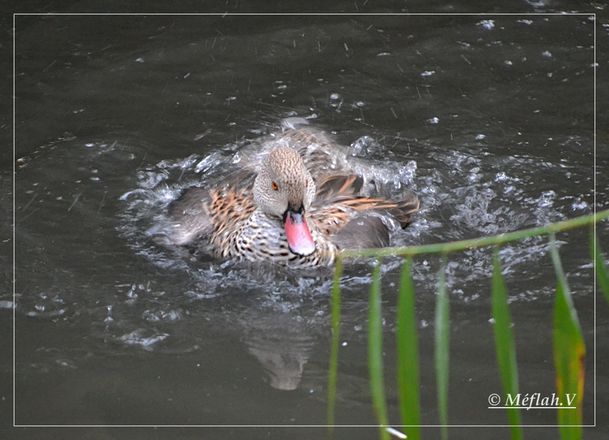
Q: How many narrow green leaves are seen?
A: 7